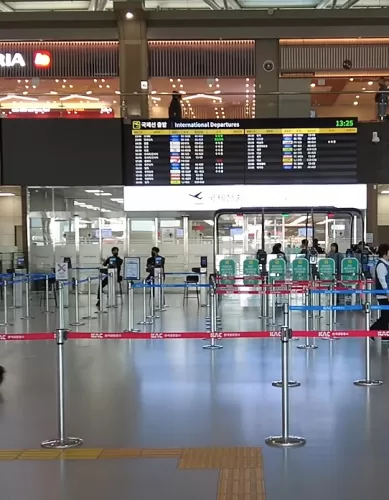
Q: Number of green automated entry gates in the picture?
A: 6